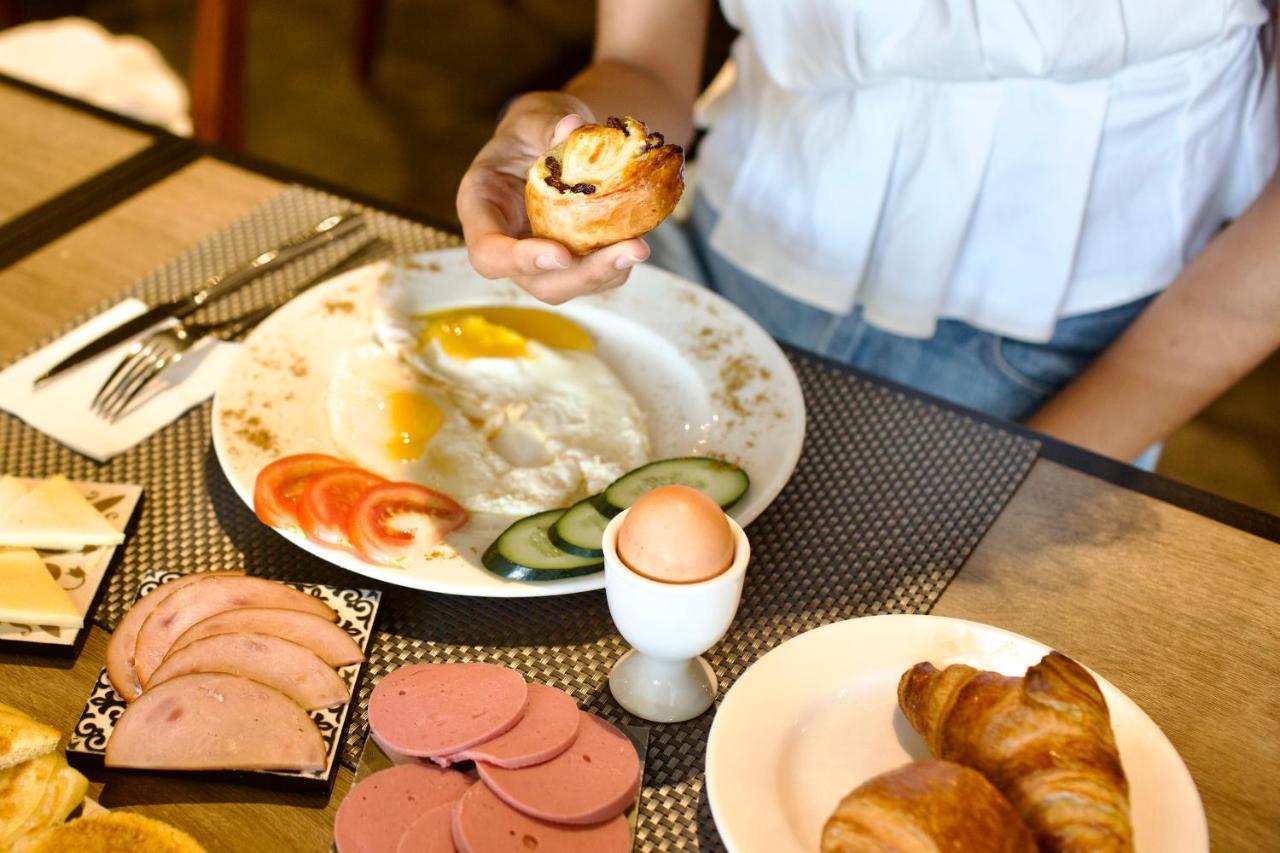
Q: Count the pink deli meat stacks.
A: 2